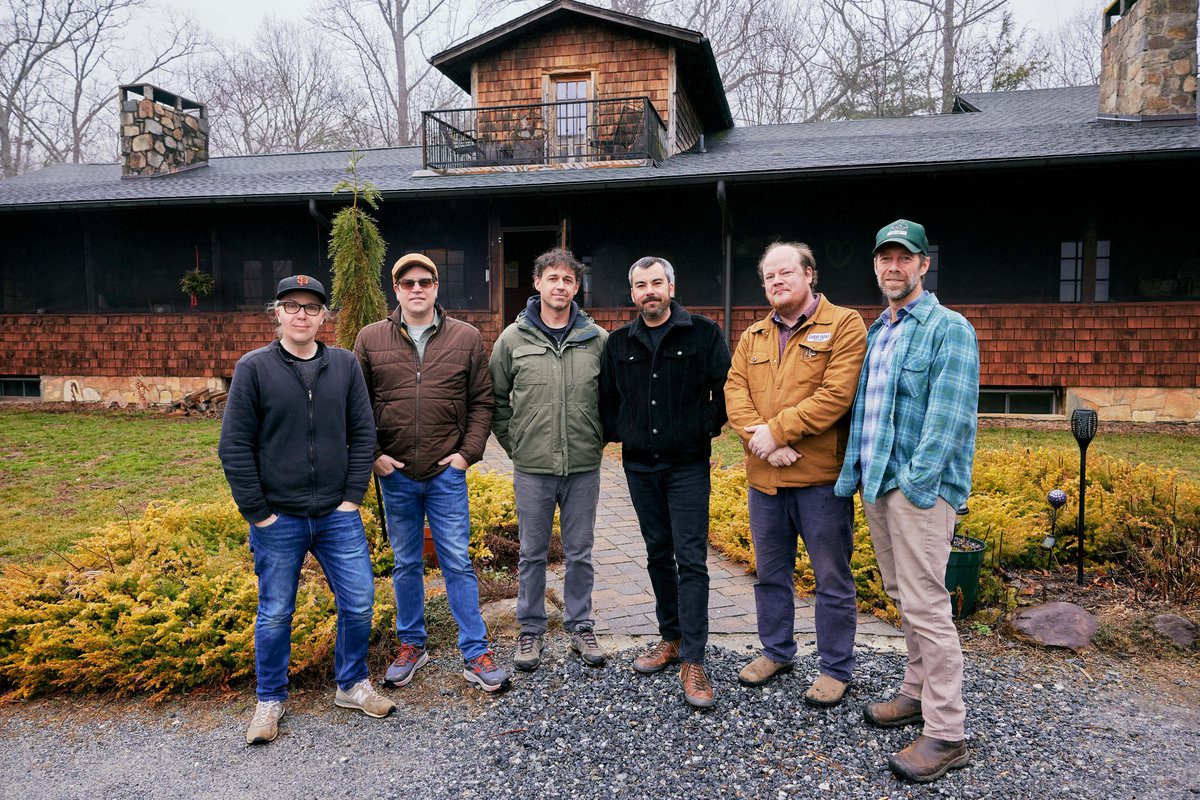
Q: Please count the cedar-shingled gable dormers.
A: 1